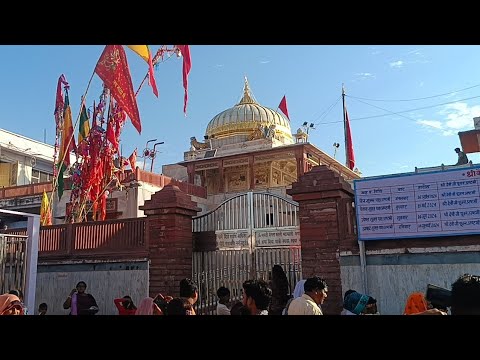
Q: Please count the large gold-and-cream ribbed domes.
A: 1